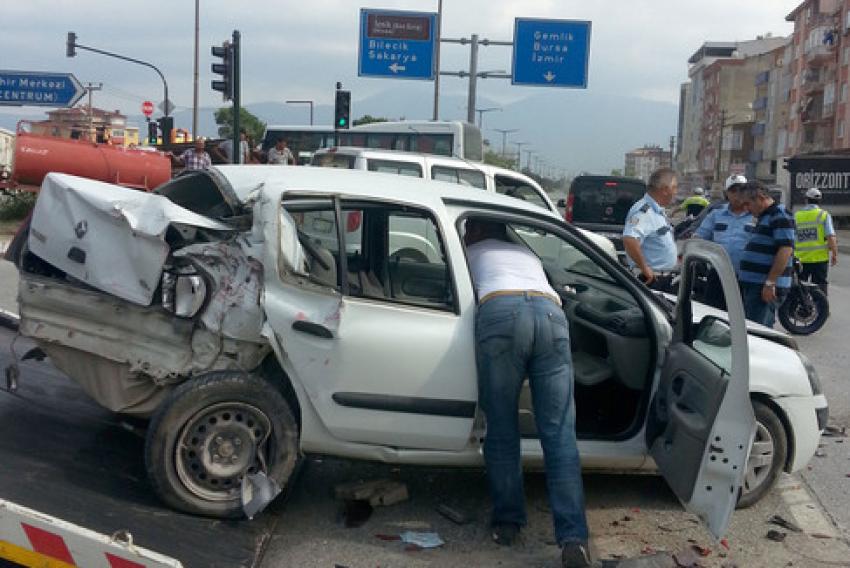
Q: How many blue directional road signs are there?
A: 3